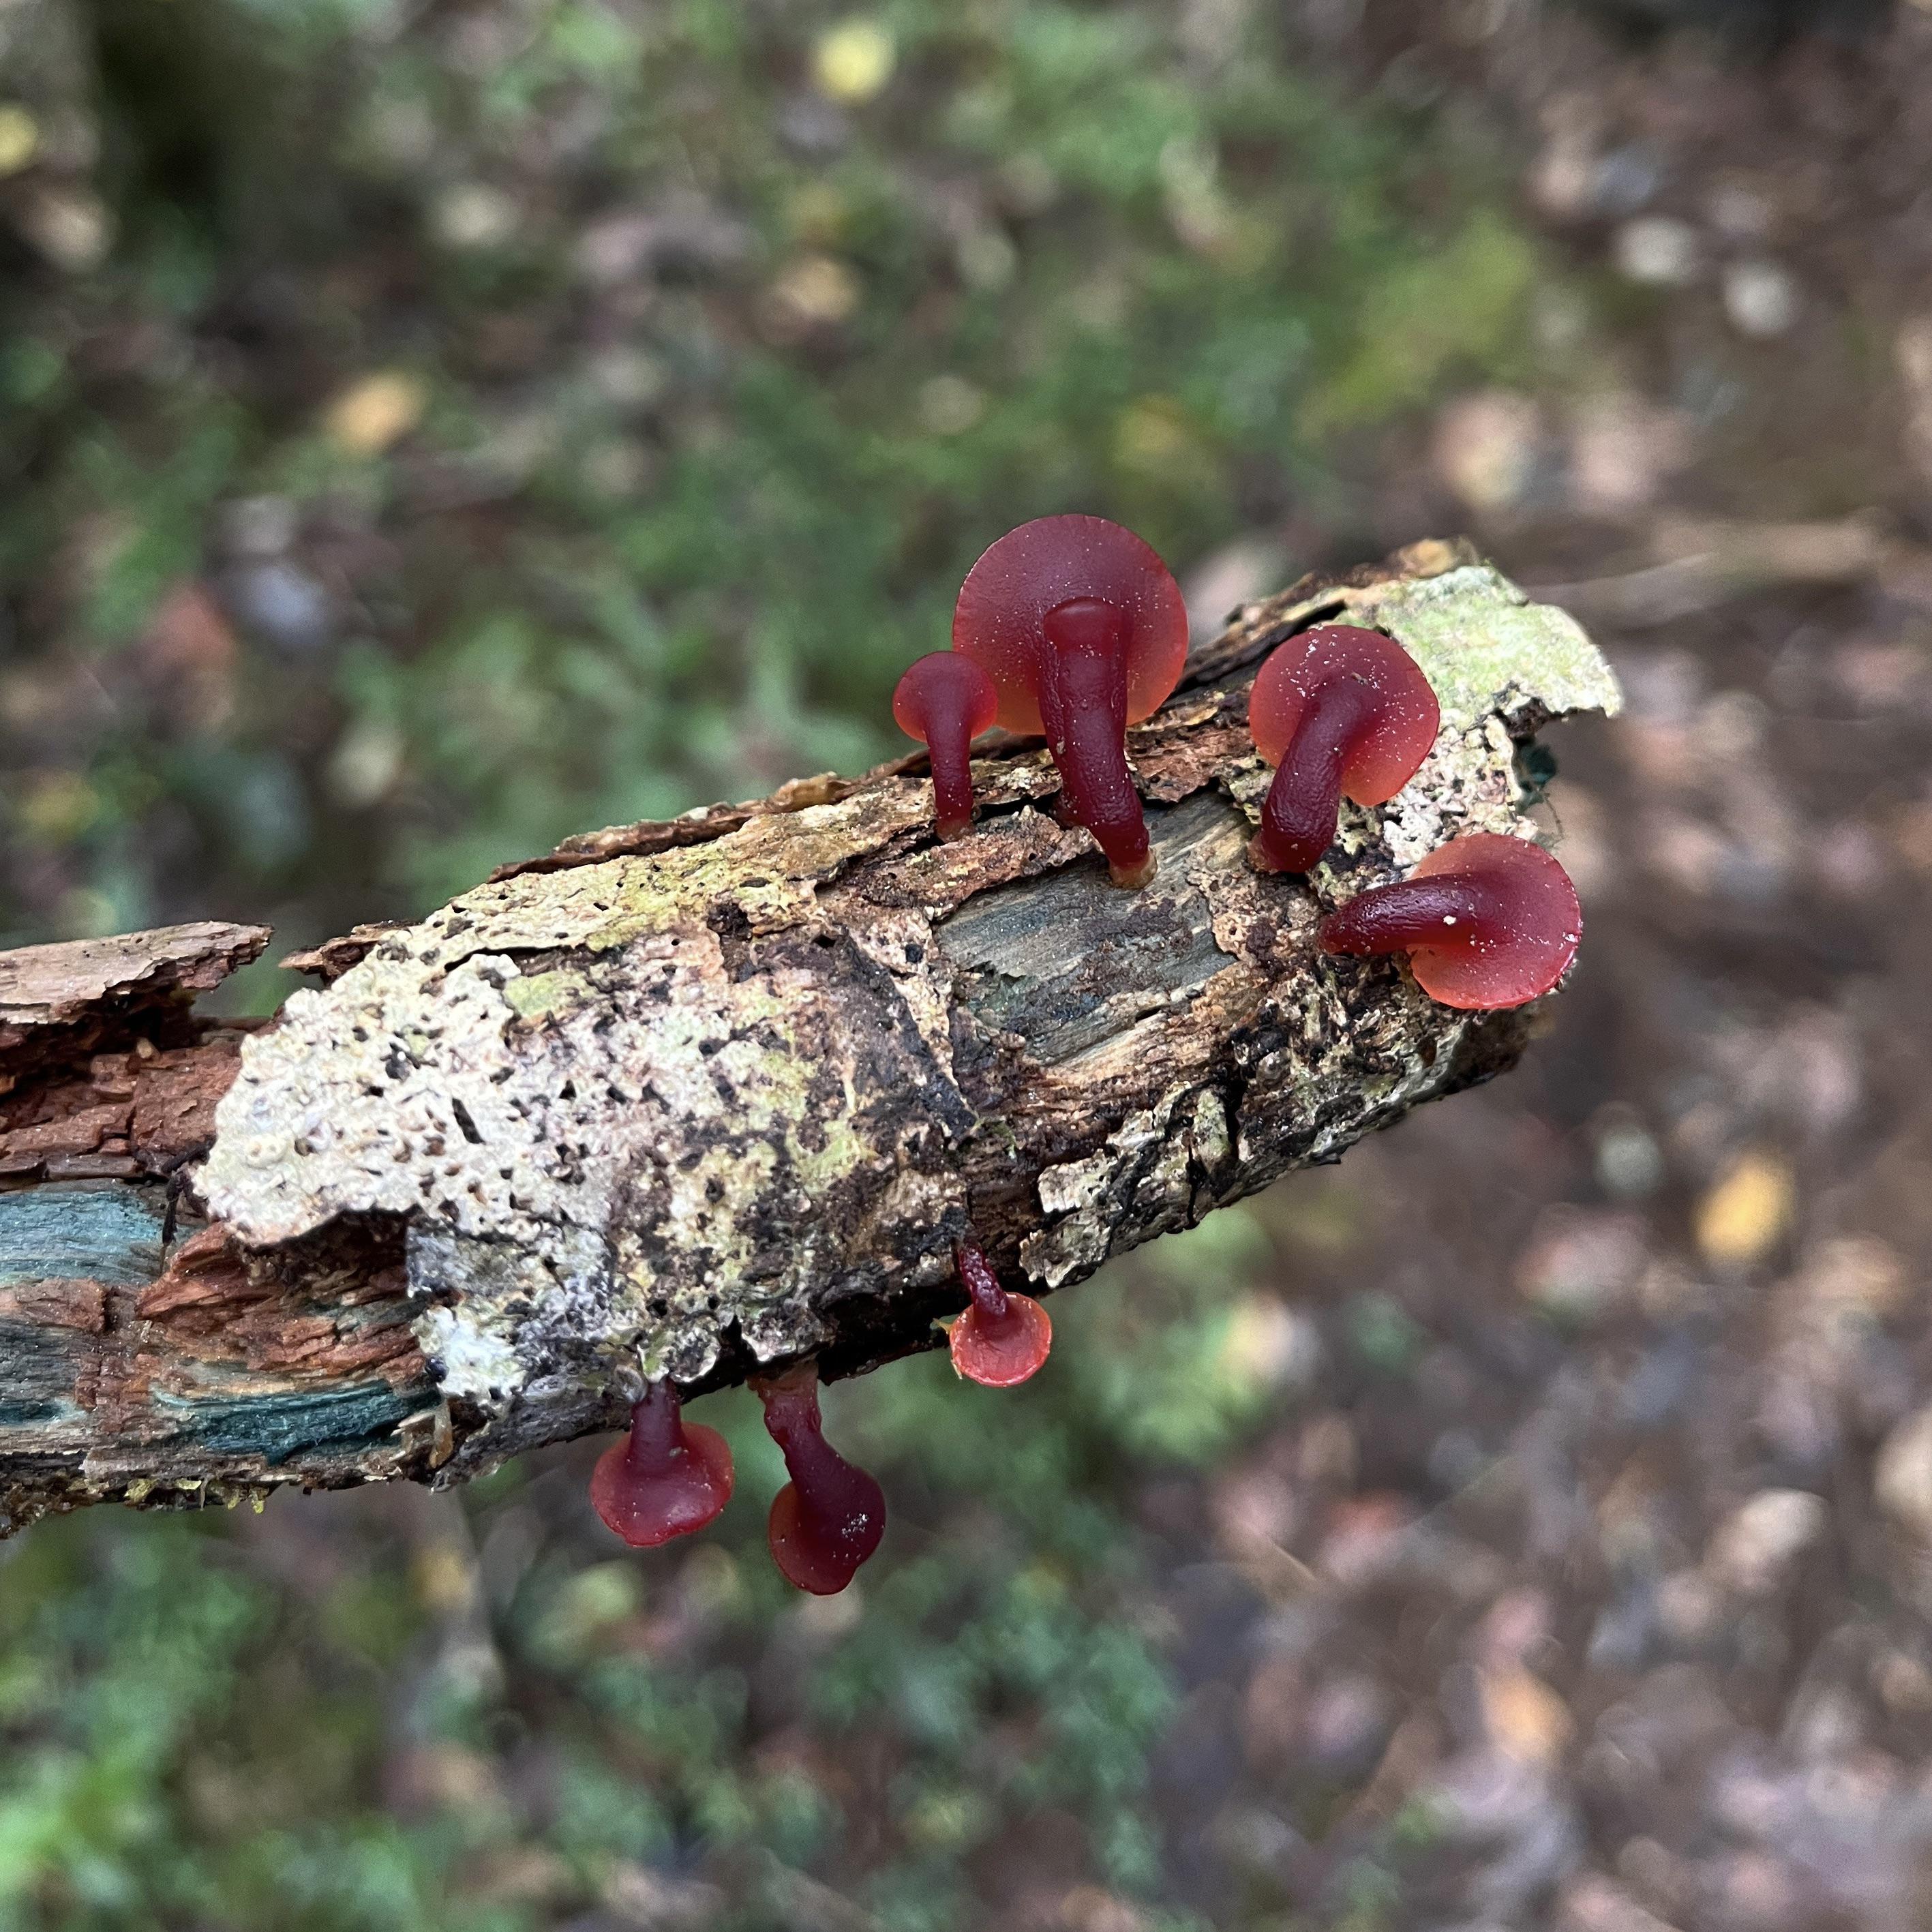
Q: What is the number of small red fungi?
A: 7